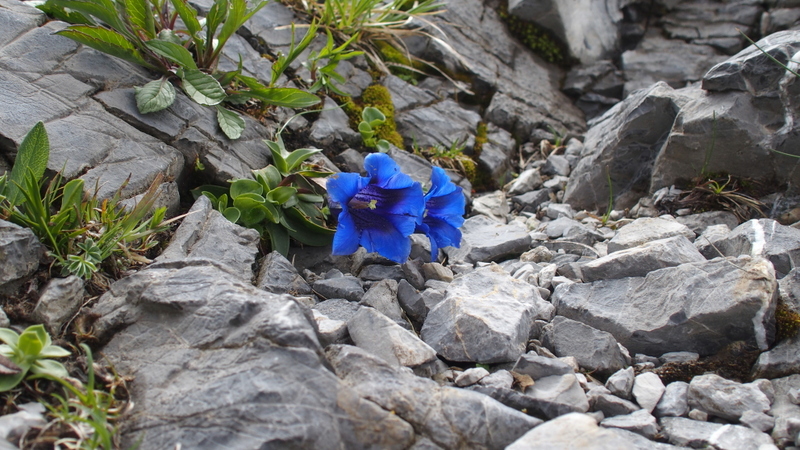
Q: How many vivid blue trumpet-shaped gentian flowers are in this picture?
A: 2